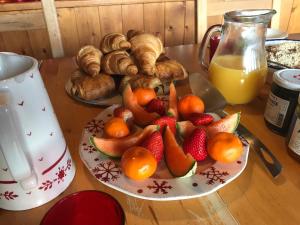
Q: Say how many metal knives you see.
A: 1